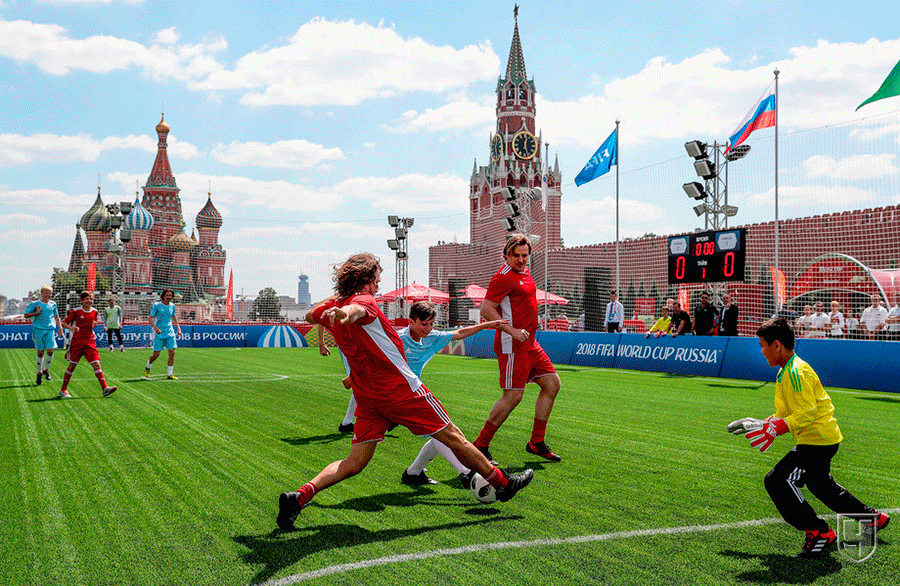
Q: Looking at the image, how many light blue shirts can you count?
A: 3